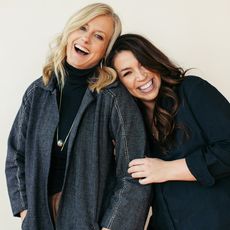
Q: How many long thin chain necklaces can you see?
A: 1